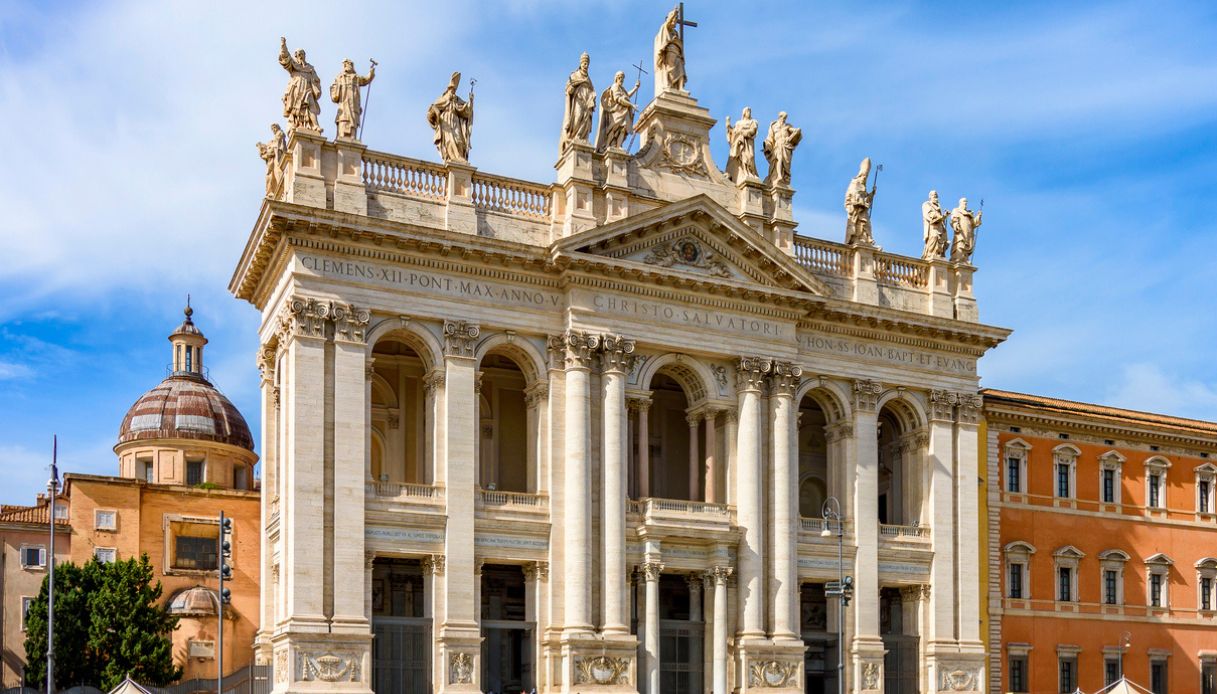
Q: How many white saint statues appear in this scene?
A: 12